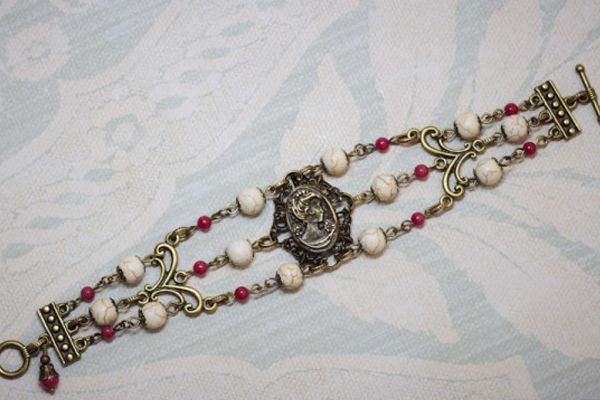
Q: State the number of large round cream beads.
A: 12